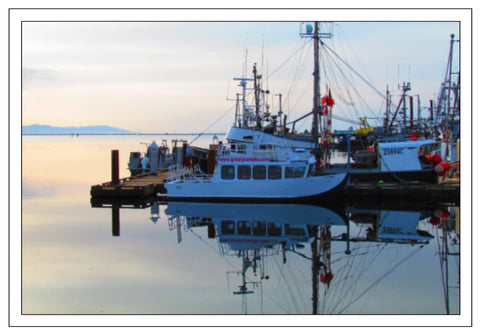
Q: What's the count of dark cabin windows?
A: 5